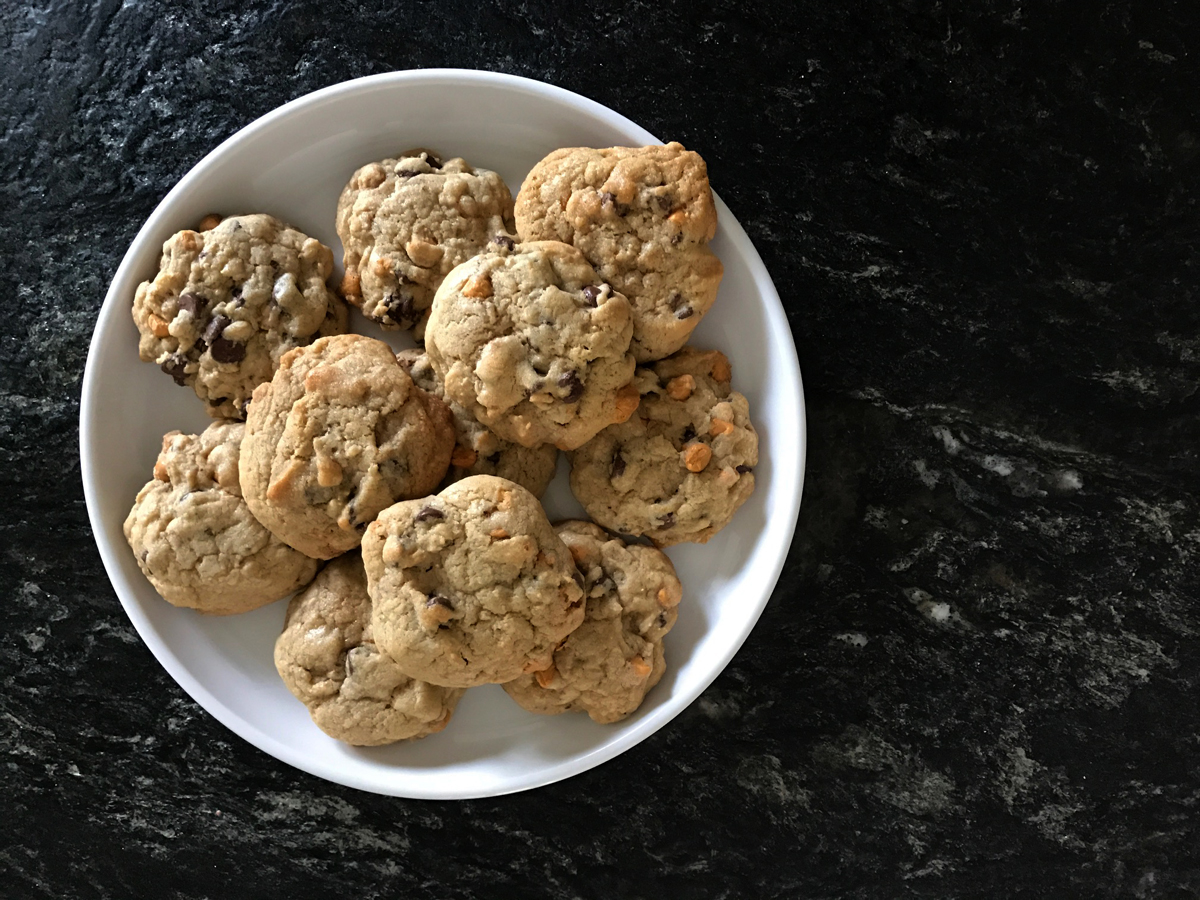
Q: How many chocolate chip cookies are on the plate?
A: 11